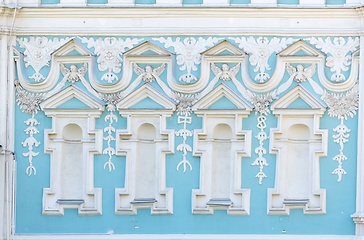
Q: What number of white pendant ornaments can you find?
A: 5